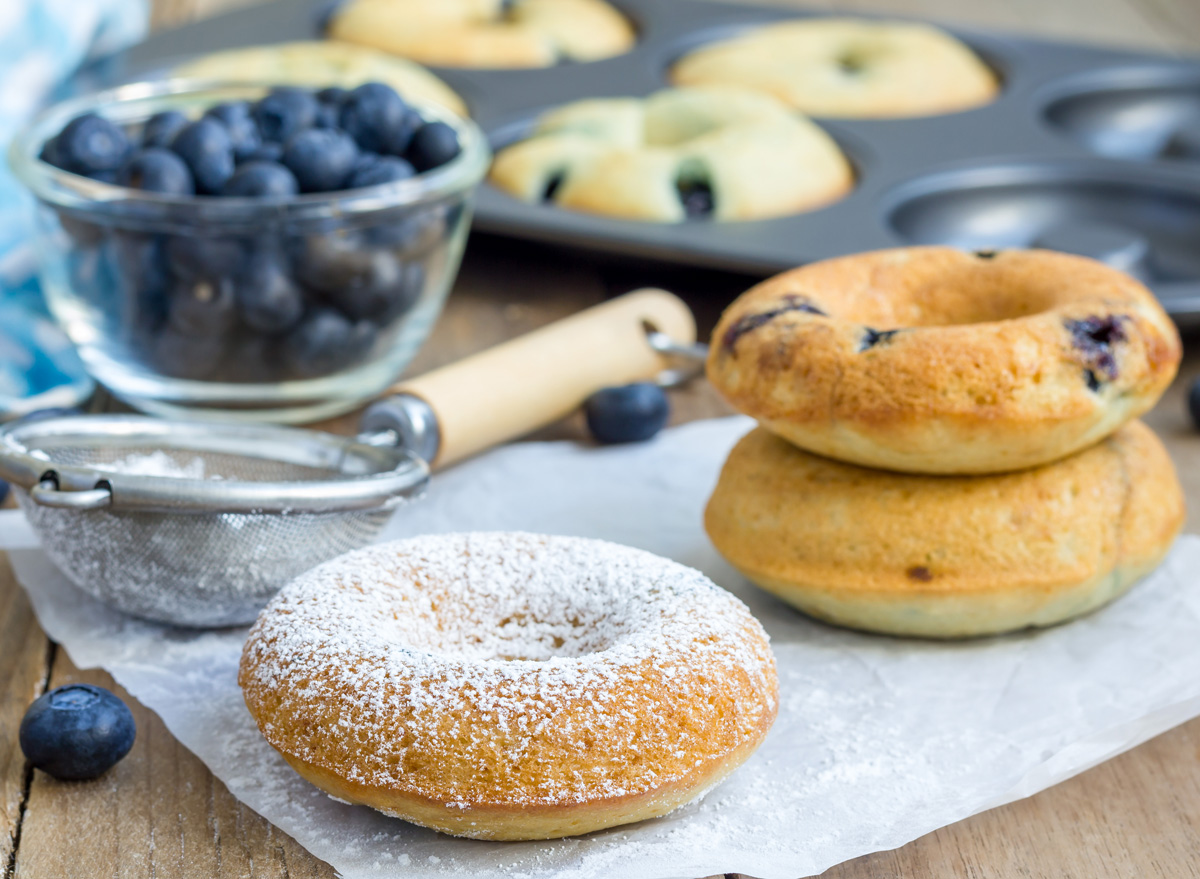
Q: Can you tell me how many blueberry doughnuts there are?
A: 7